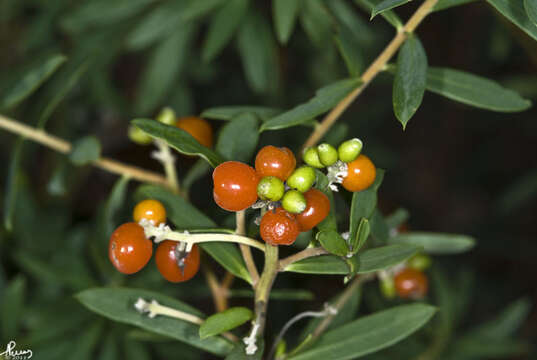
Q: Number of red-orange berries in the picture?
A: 10